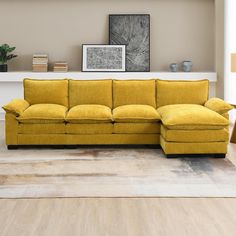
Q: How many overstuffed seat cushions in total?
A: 4